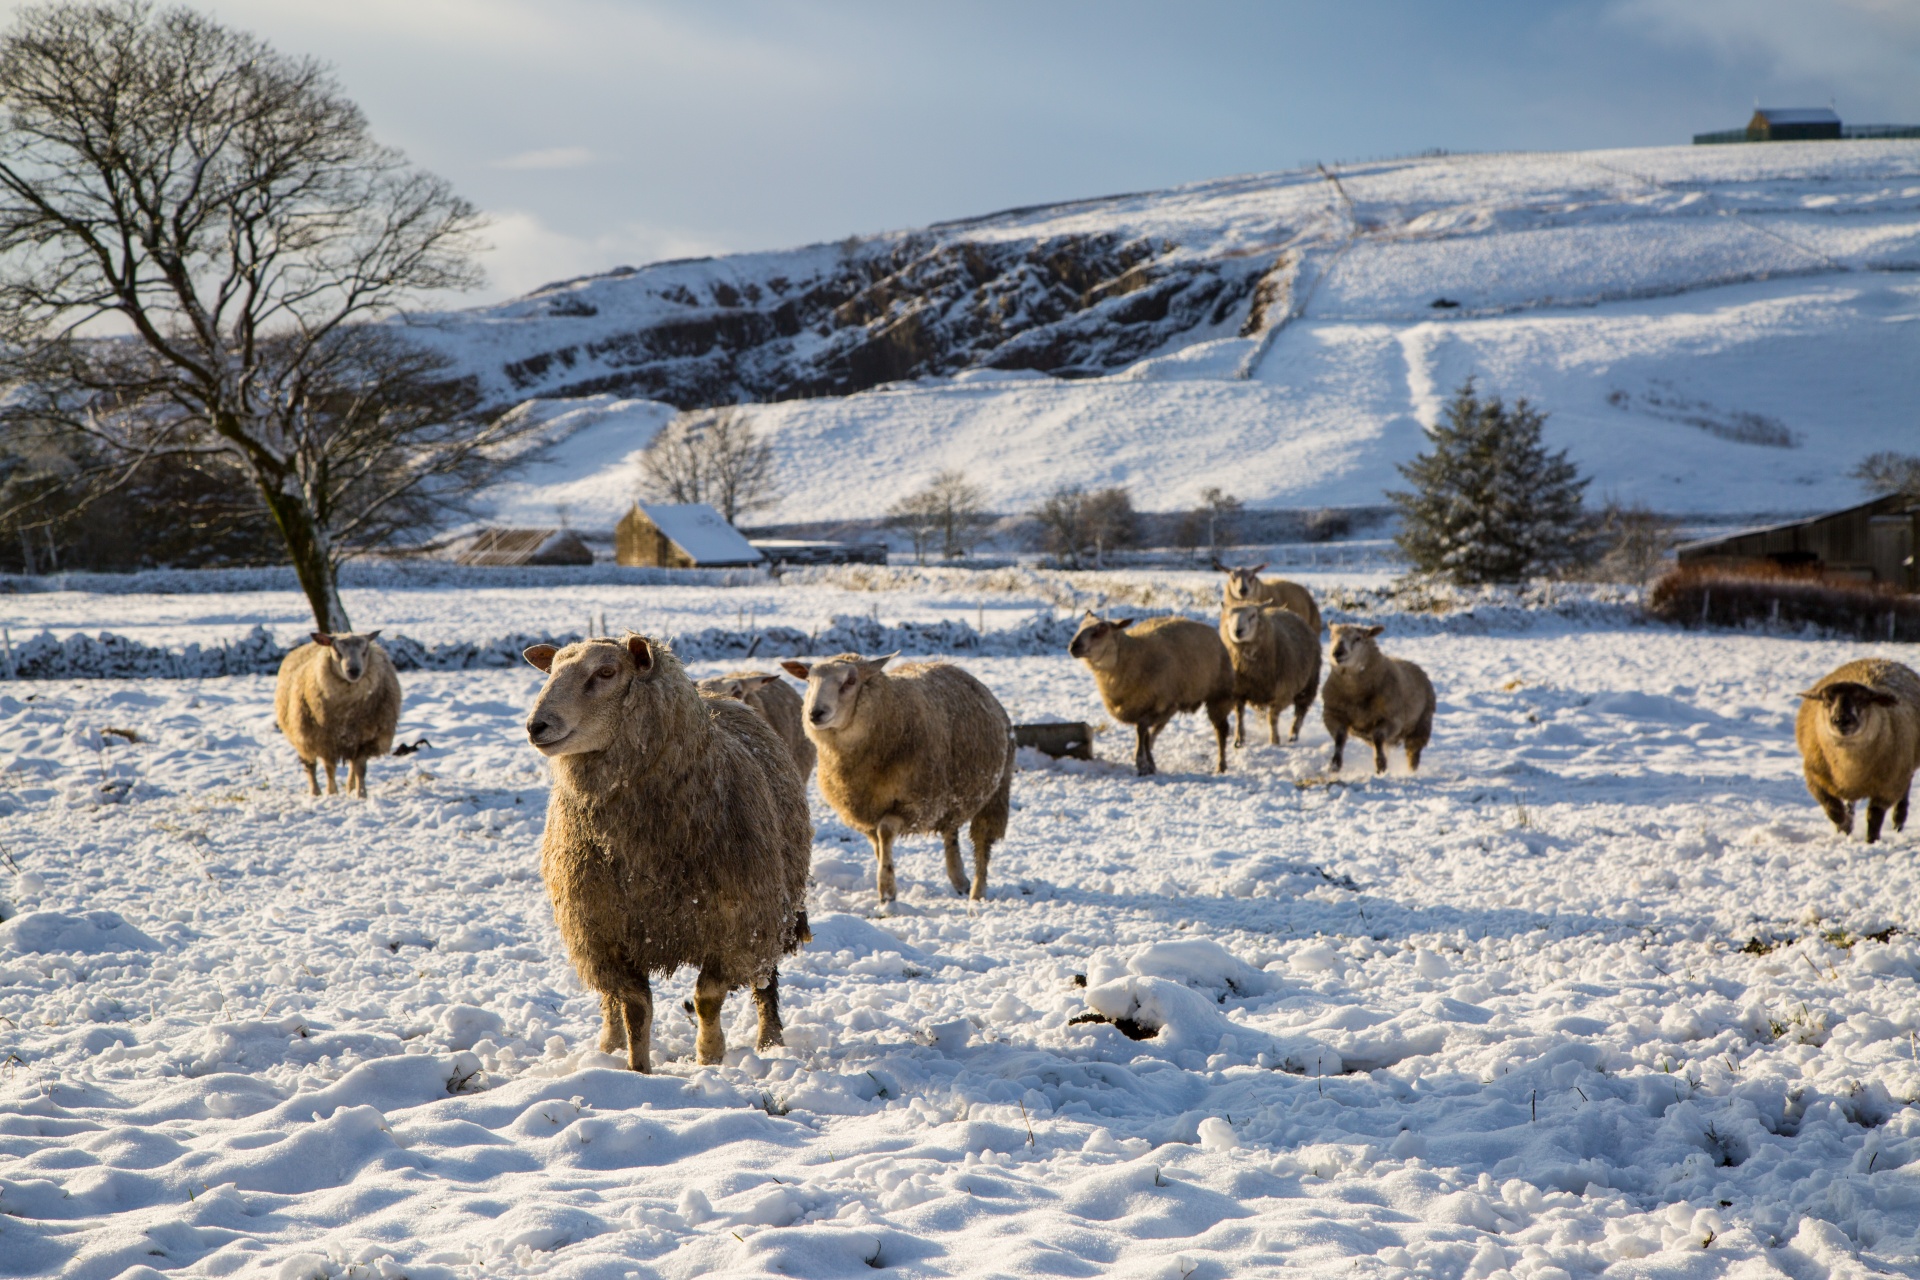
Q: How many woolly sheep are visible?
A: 9